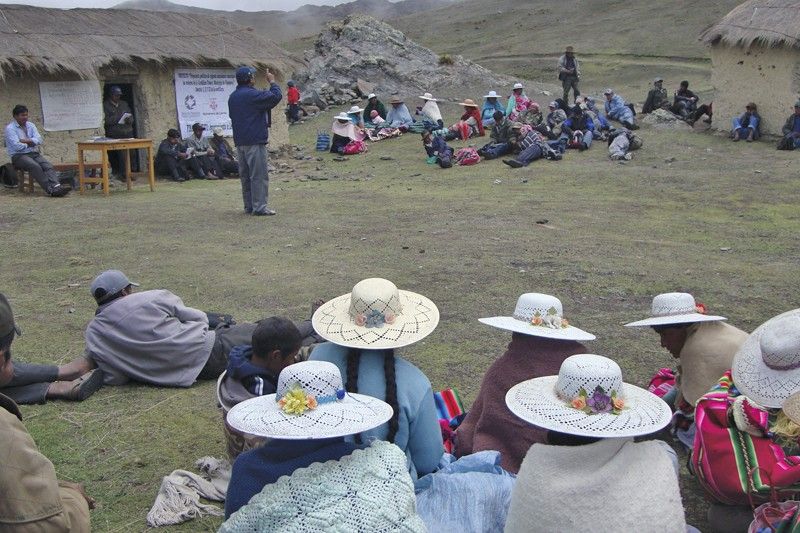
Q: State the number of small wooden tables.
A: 1